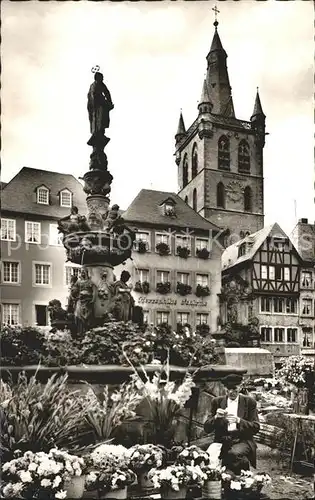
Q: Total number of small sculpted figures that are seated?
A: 2